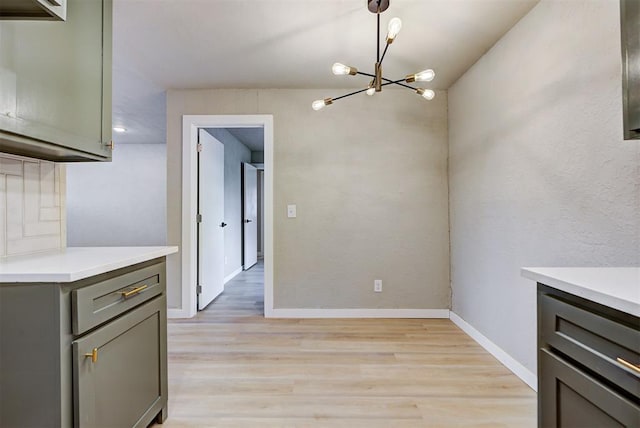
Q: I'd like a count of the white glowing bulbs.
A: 6